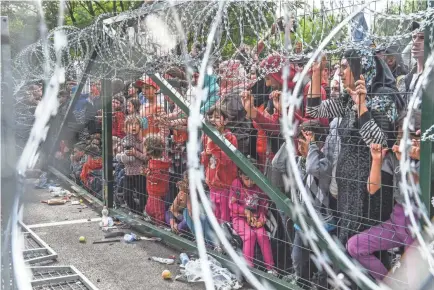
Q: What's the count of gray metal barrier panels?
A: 2